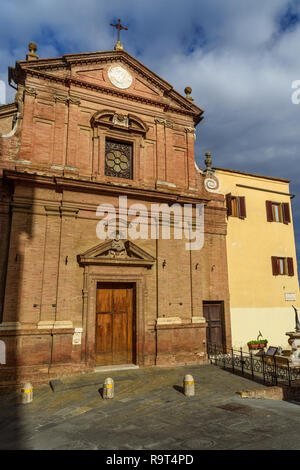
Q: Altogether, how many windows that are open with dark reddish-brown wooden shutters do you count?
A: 3